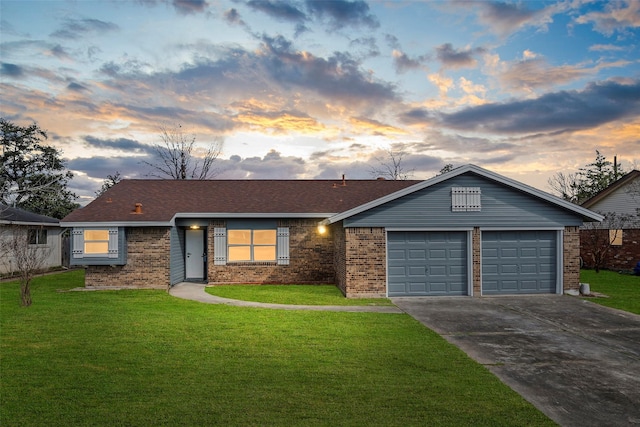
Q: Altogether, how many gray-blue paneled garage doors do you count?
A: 2